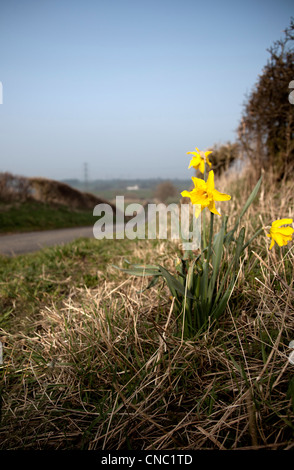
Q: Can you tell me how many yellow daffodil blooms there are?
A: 3